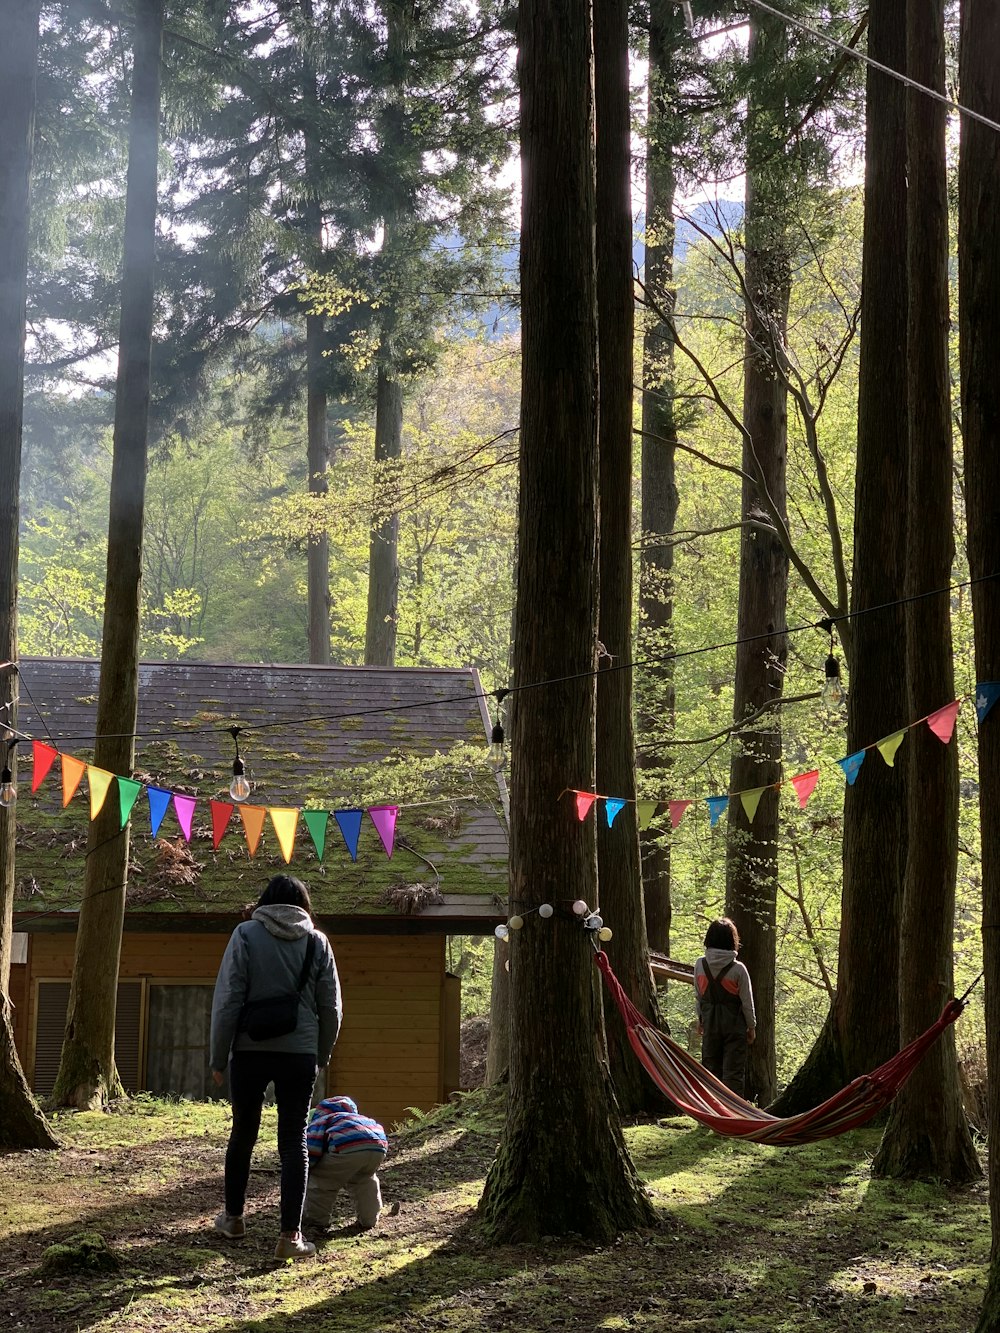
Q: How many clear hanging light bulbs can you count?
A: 4